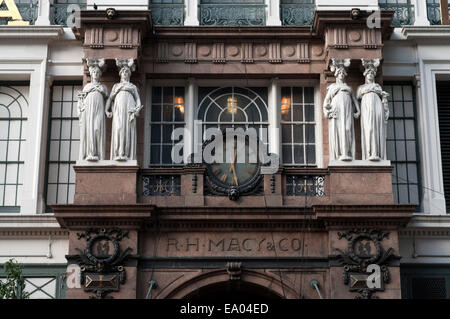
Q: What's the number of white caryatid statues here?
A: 4